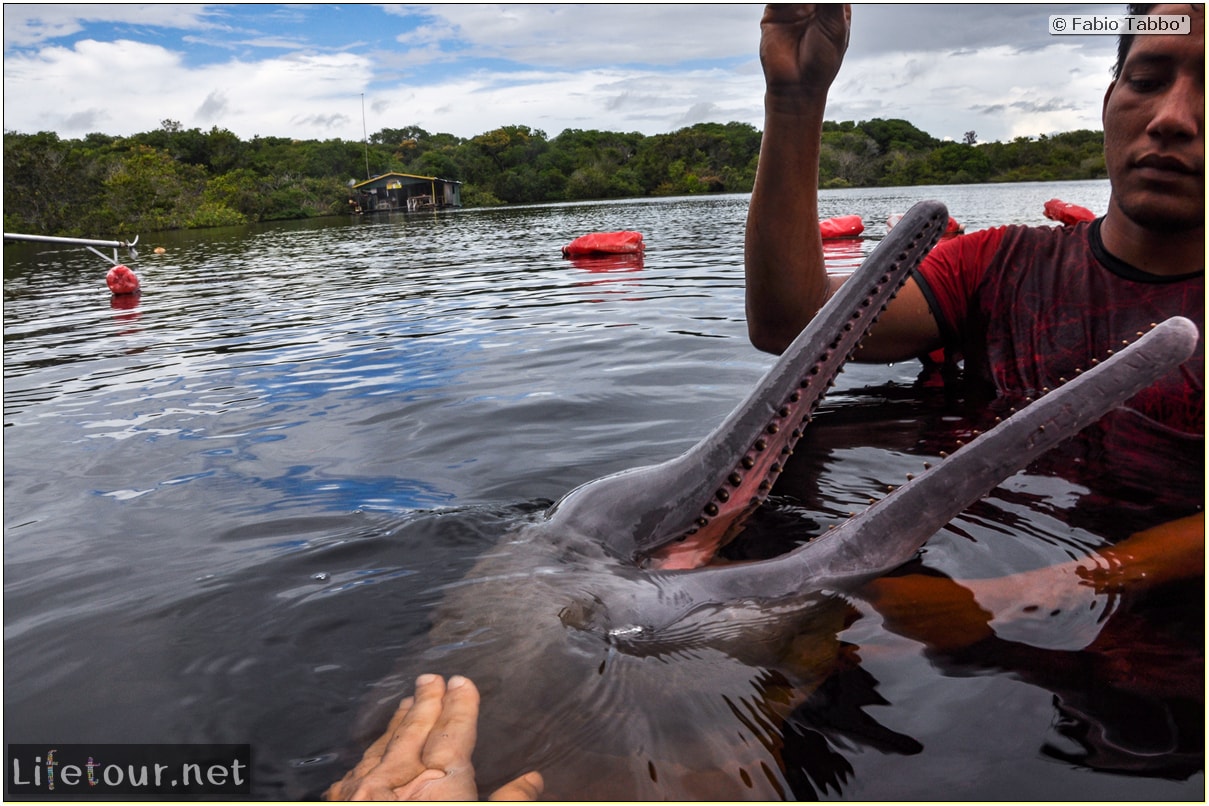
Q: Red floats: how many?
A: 5